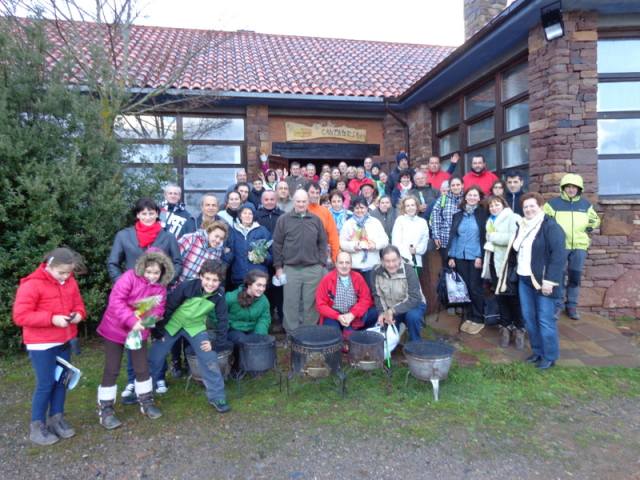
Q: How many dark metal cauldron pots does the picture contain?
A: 5